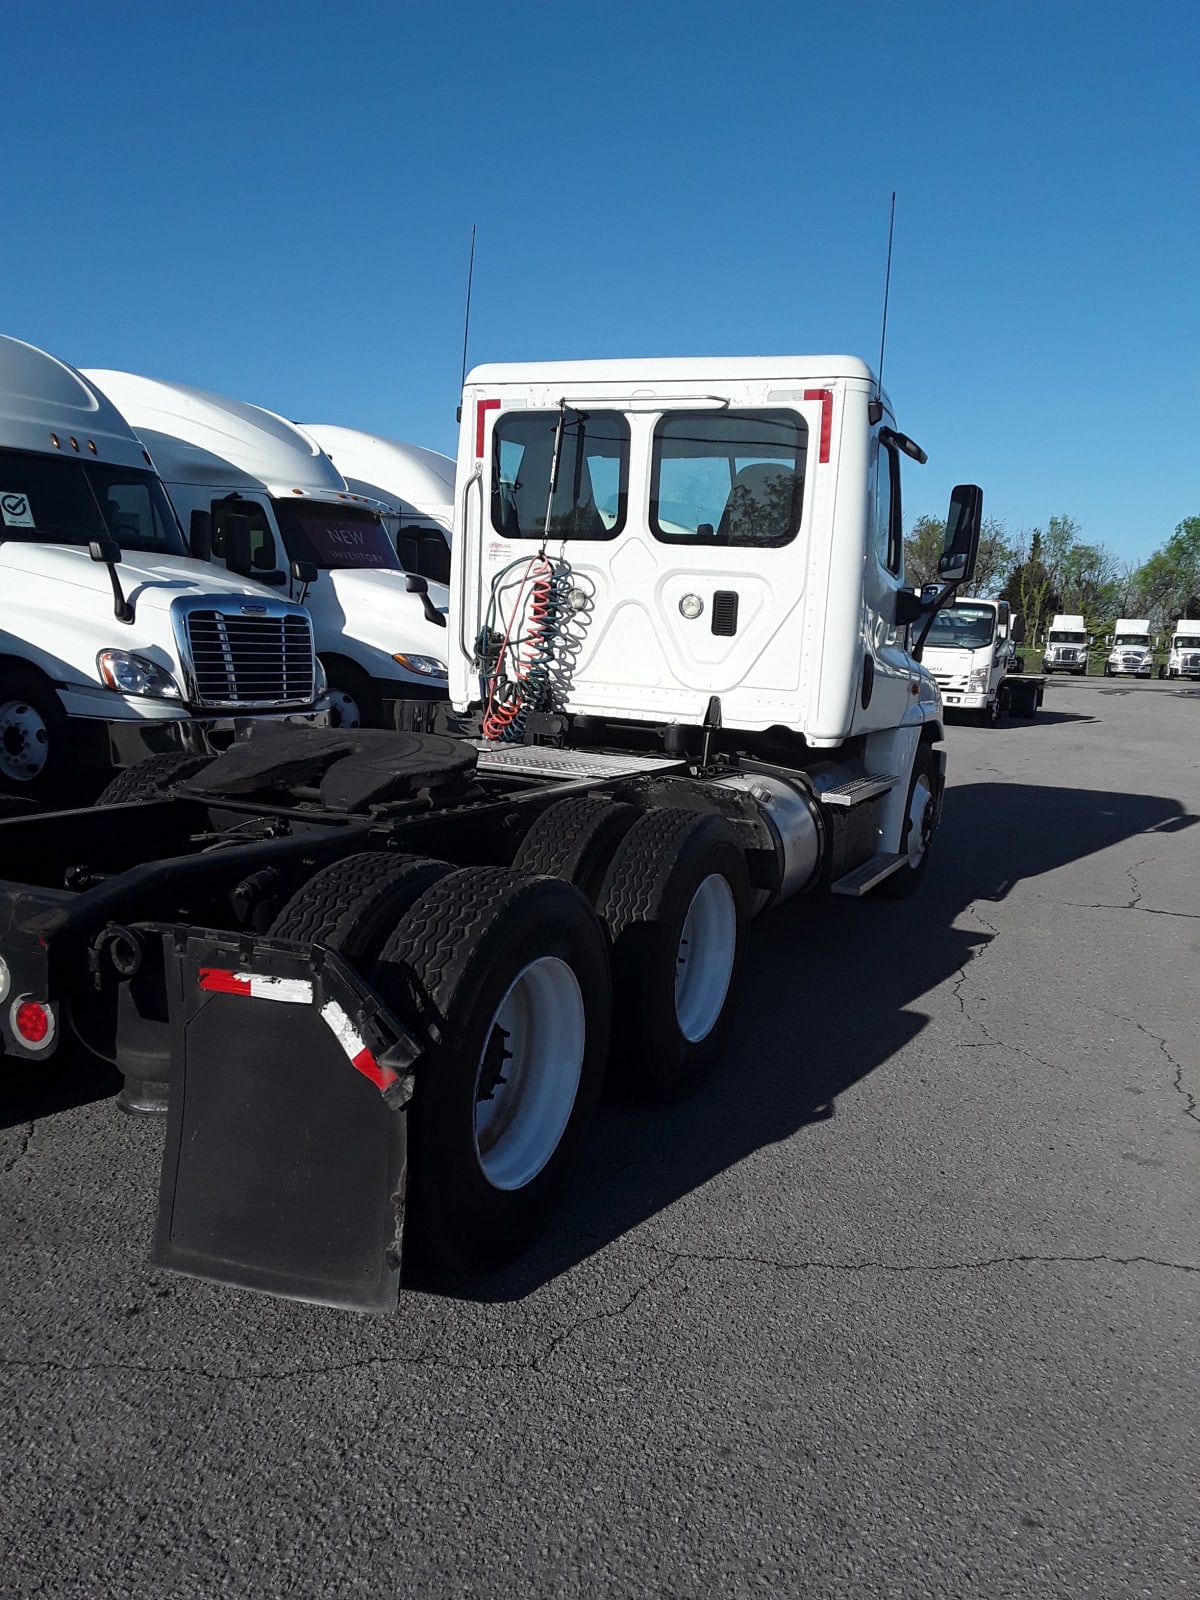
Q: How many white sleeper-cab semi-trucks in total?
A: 3